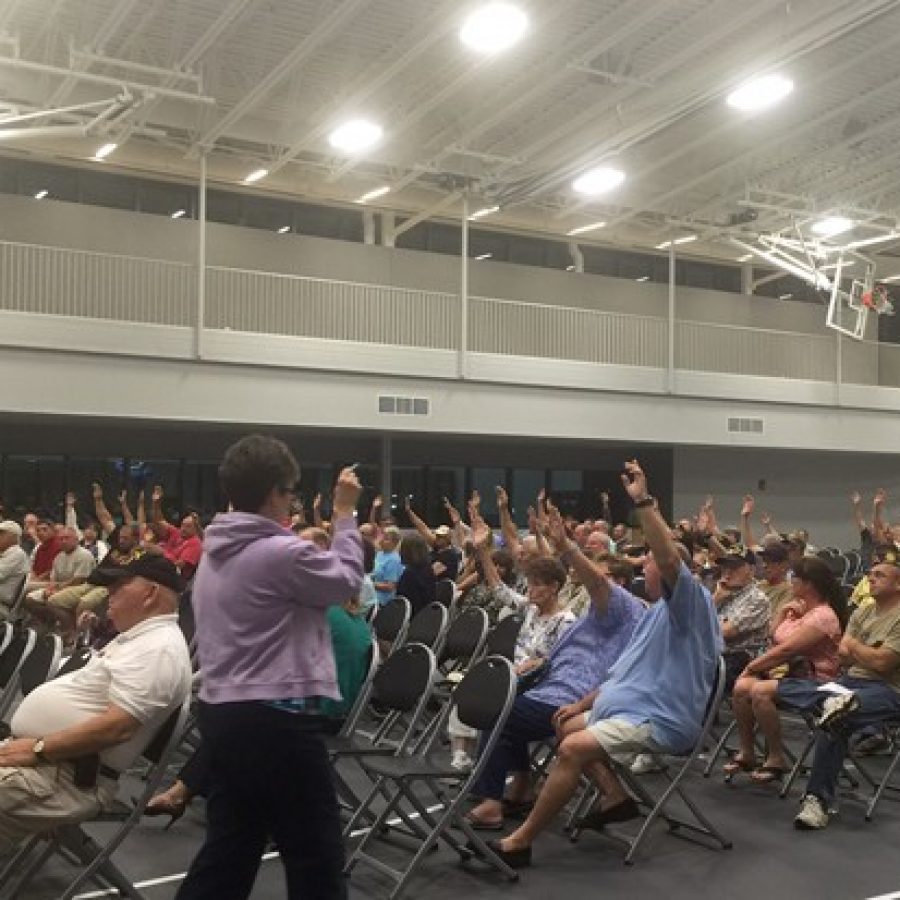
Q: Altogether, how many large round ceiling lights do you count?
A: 5